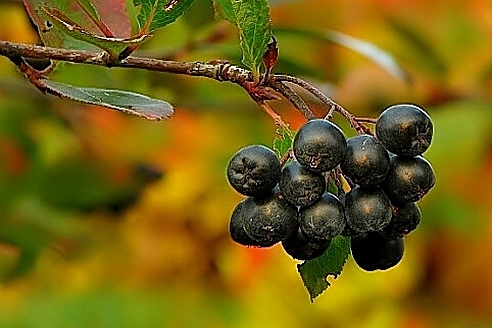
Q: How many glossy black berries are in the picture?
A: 13